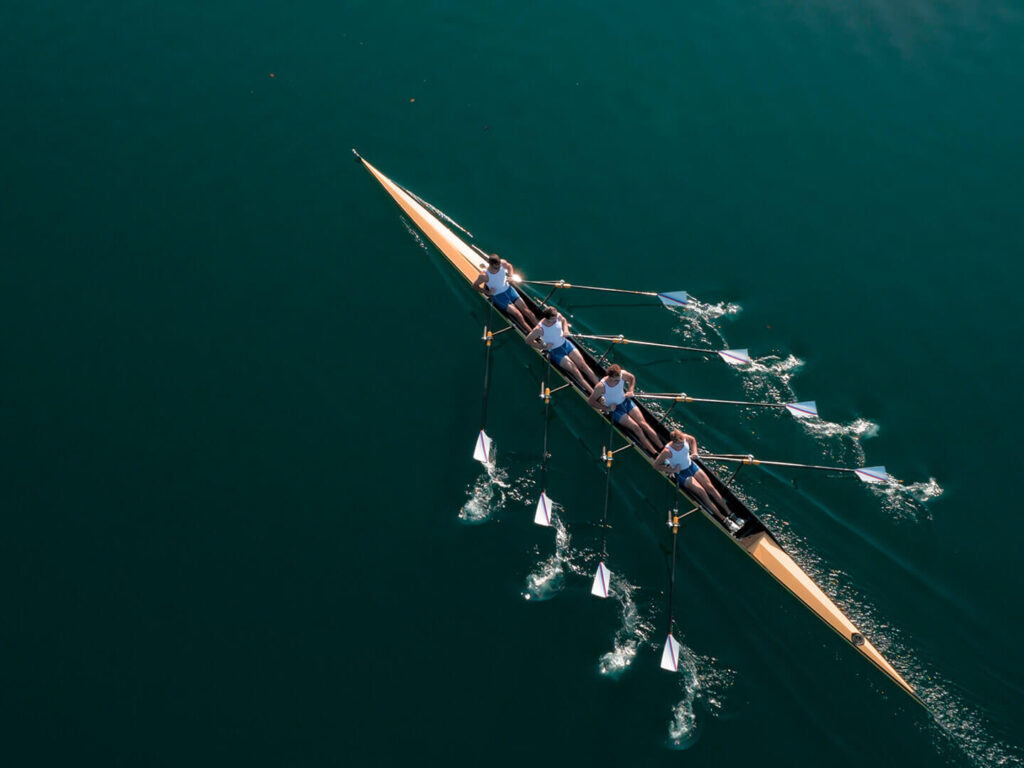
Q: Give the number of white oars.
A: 8